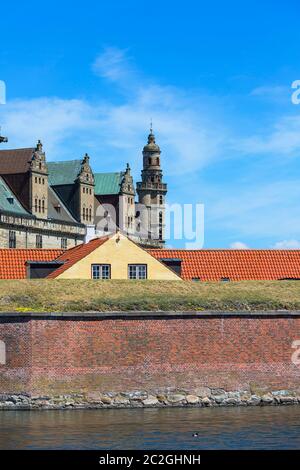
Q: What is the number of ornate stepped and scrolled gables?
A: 3